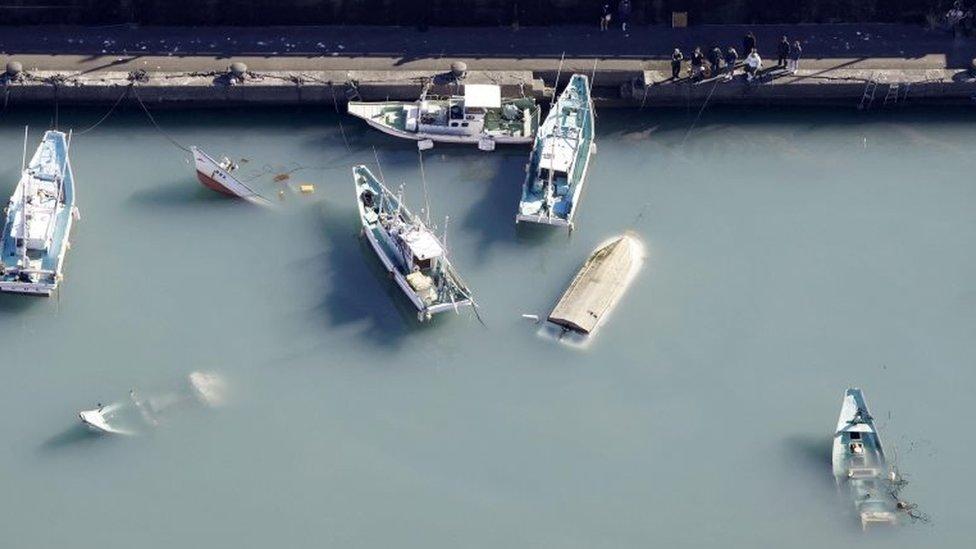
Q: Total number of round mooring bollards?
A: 3